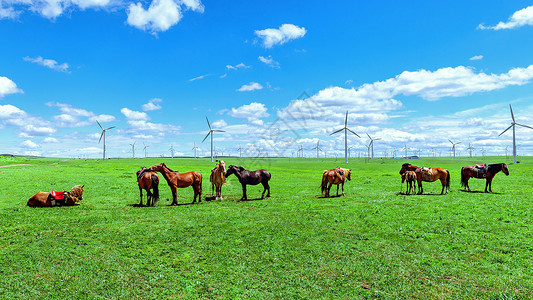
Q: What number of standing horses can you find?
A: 8